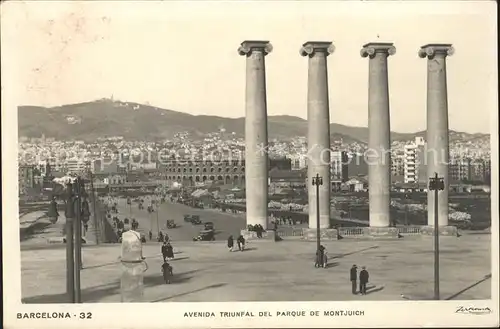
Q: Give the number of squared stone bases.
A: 4